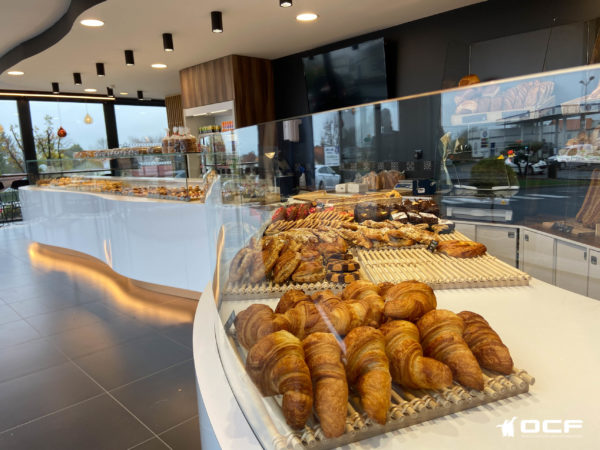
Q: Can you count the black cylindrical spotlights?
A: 9